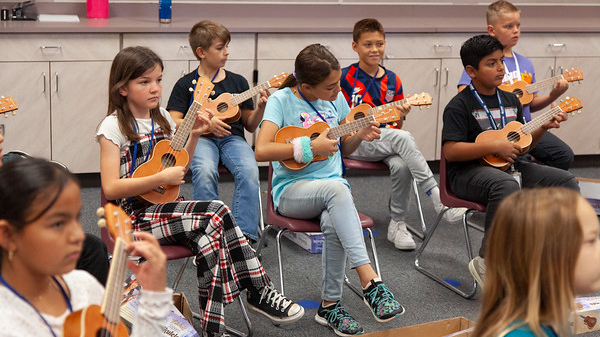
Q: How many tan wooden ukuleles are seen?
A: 8